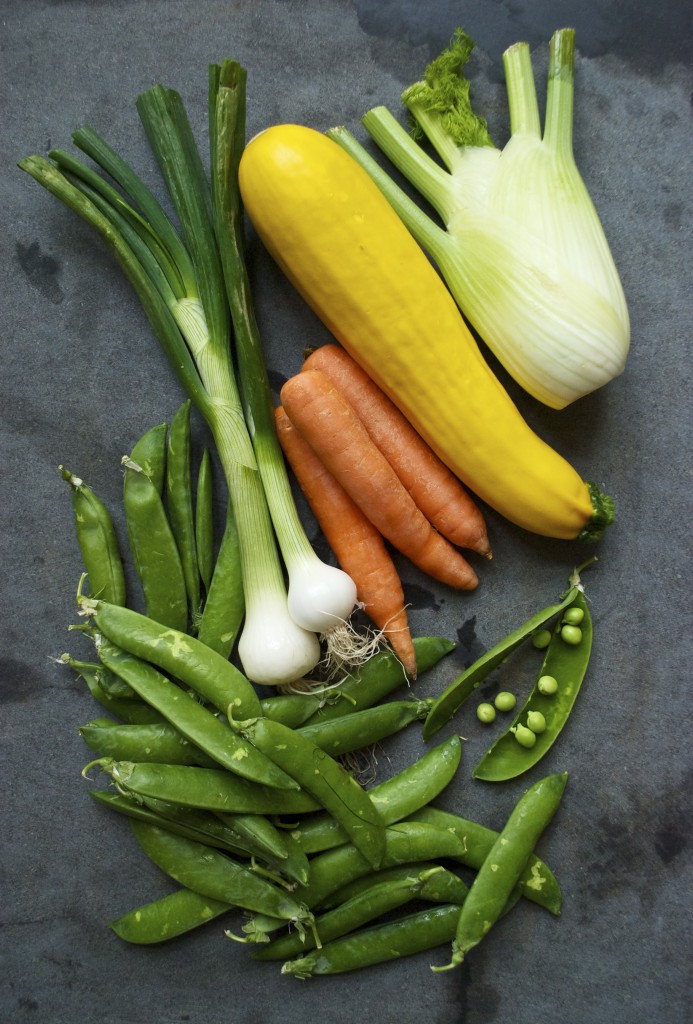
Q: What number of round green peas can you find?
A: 8